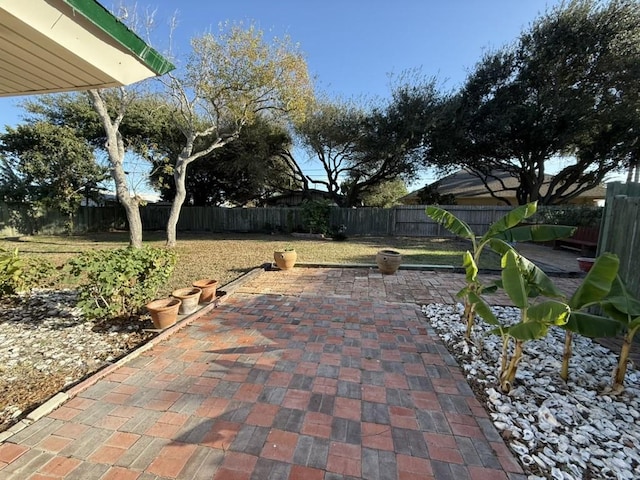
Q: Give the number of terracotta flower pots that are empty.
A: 4